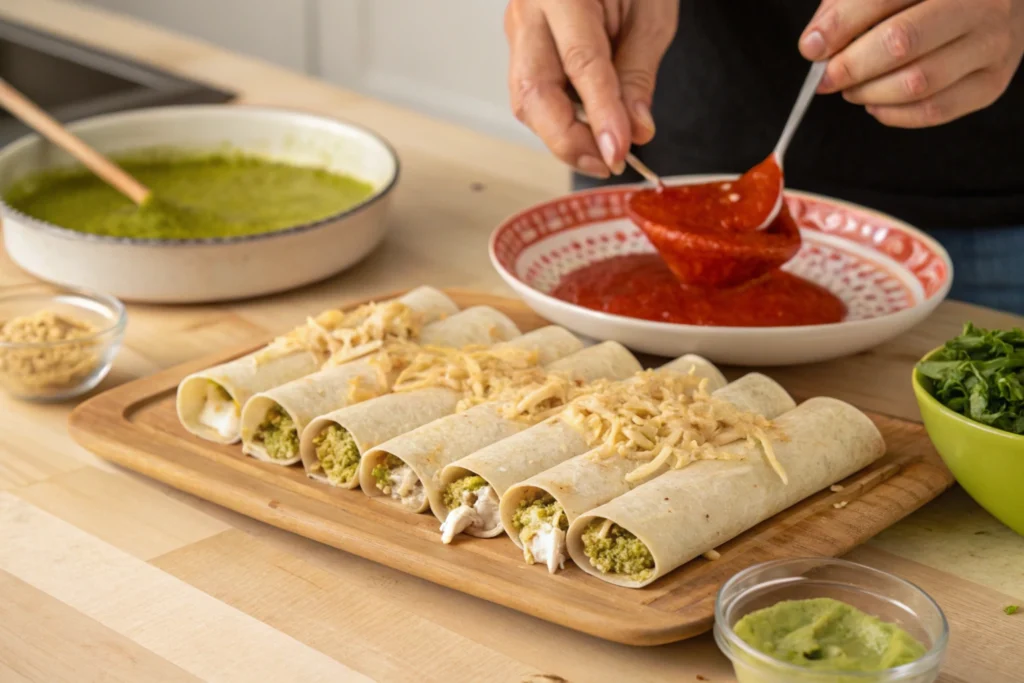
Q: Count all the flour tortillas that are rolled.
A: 7